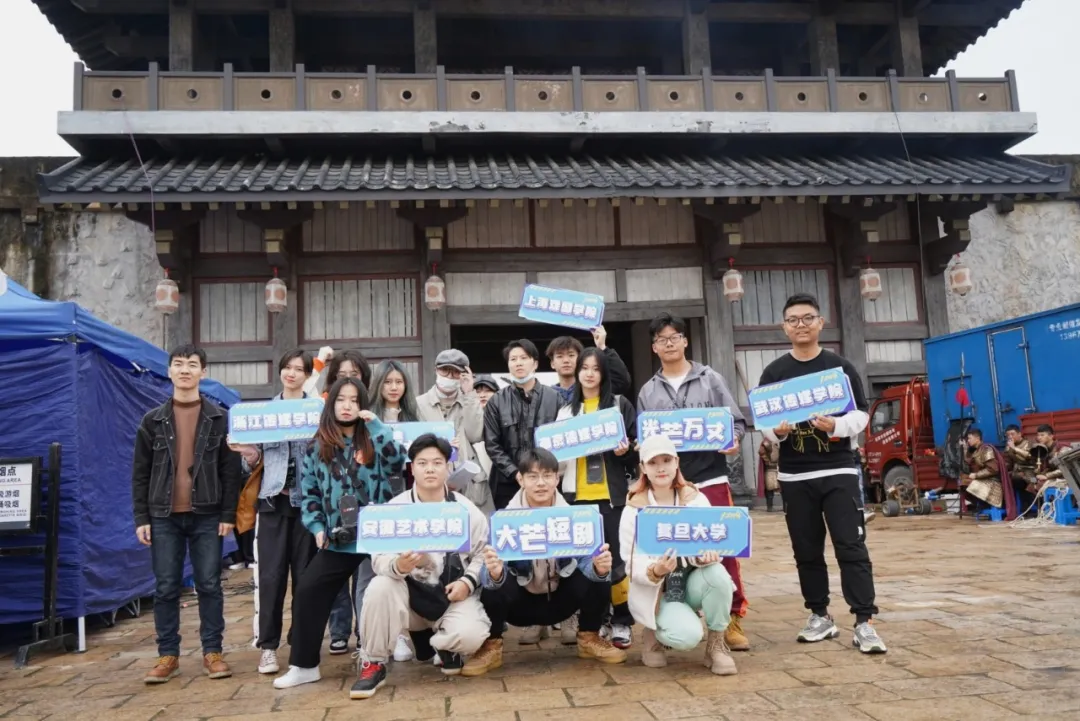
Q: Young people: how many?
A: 15